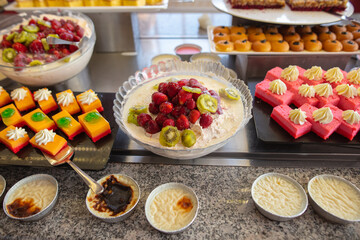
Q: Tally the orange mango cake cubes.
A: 11